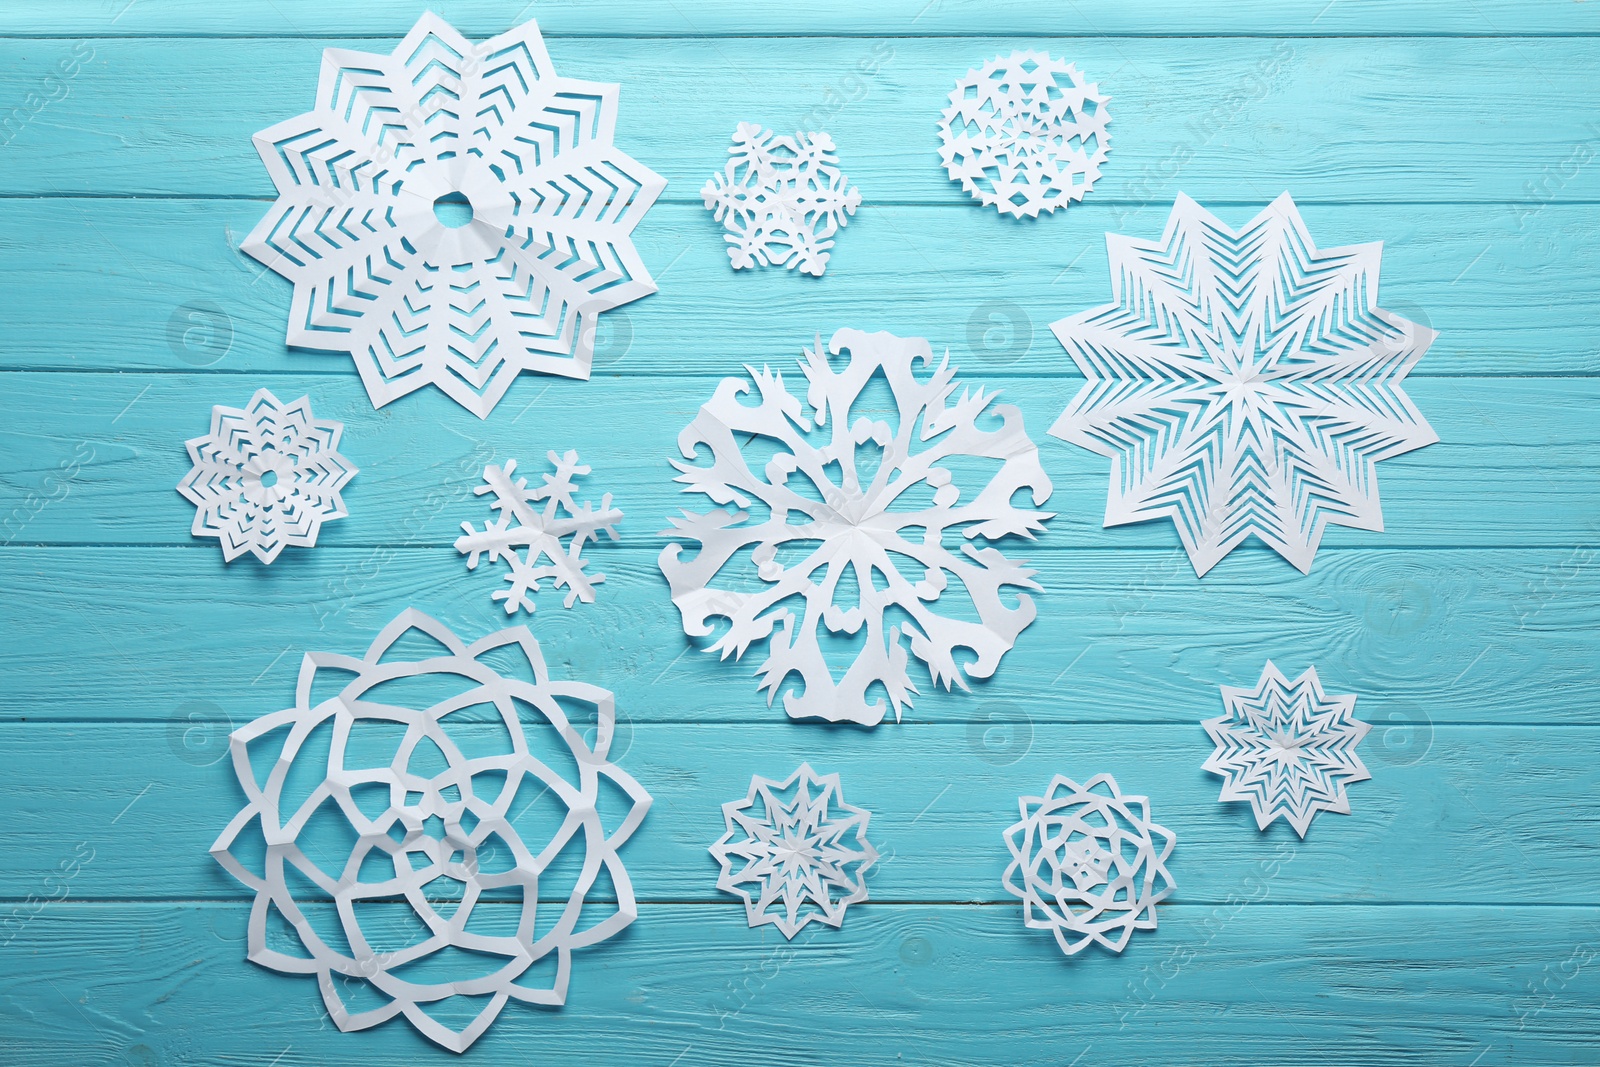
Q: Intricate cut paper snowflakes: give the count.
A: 11